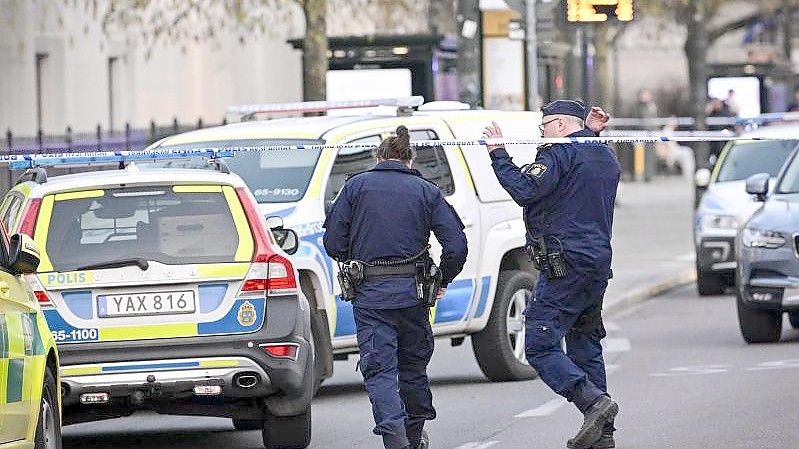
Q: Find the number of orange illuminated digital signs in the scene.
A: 1